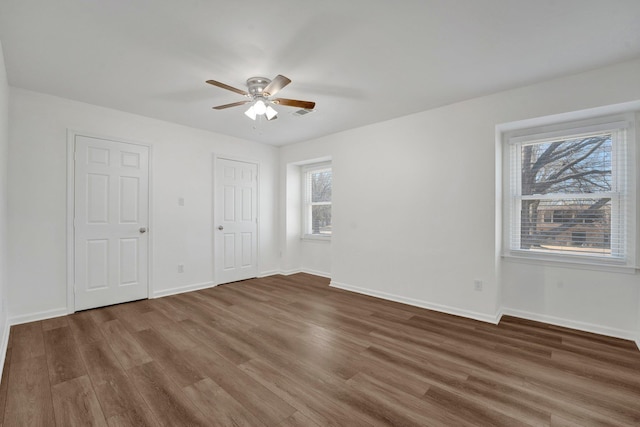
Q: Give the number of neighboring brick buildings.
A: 1